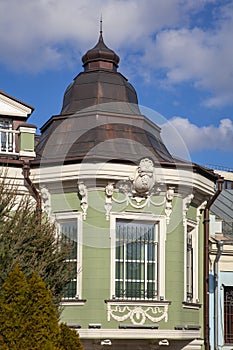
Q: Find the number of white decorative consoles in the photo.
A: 6